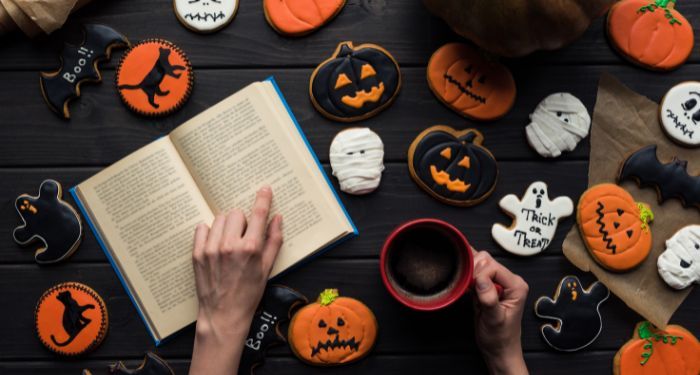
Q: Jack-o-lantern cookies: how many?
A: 5